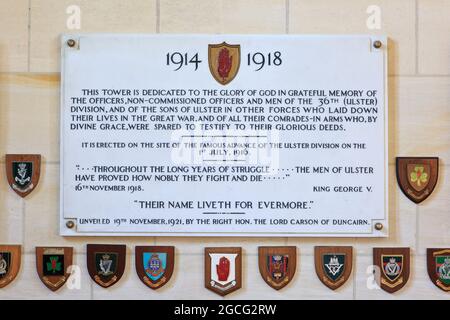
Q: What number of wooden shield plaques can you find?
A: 11